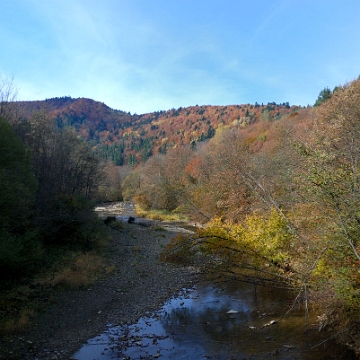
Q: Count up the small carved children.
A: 0